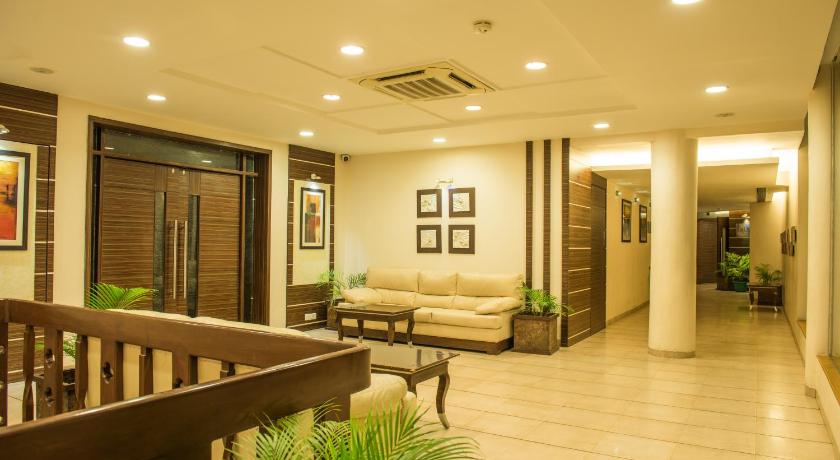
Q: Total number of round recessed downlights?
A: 11